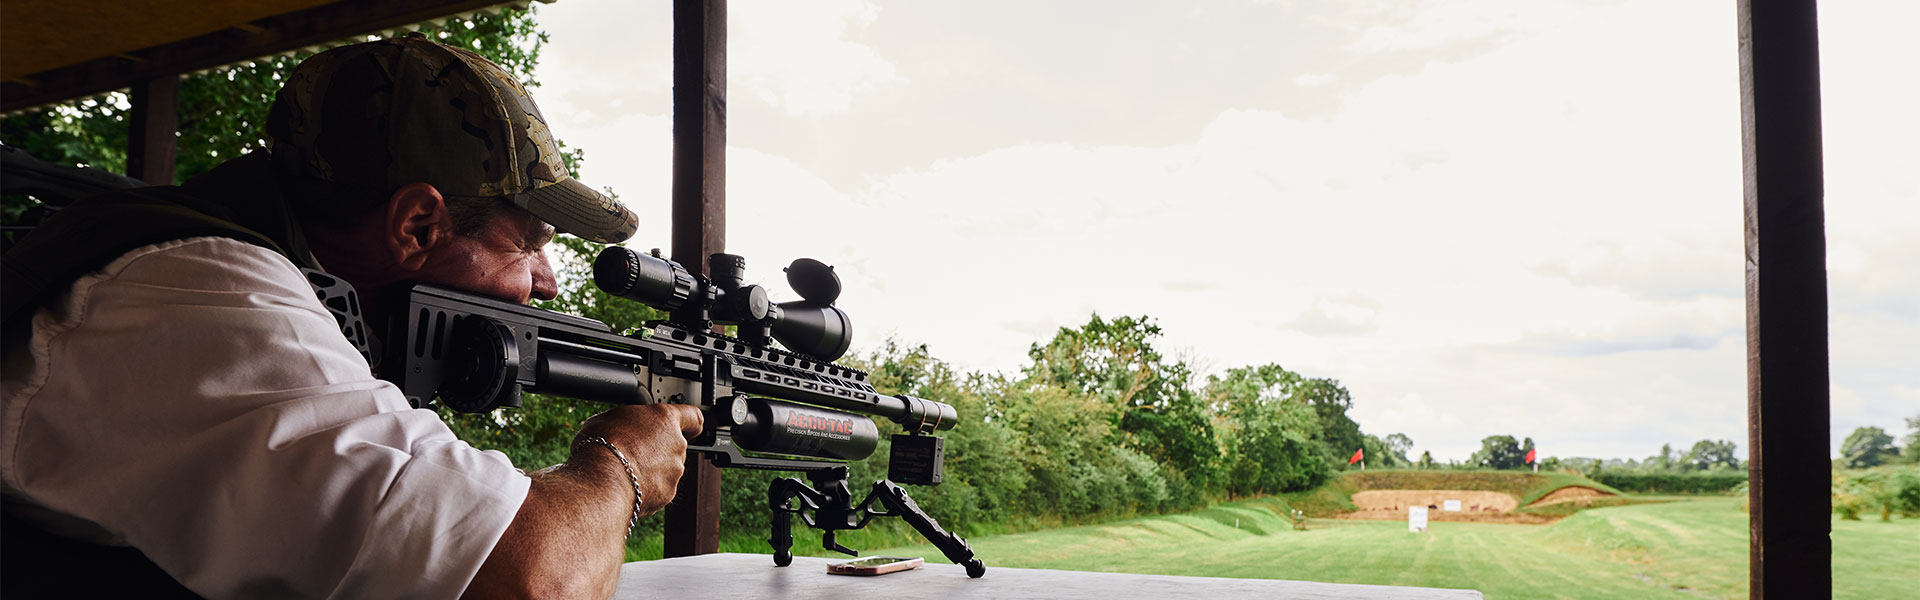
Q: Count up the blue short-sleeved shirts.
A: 0